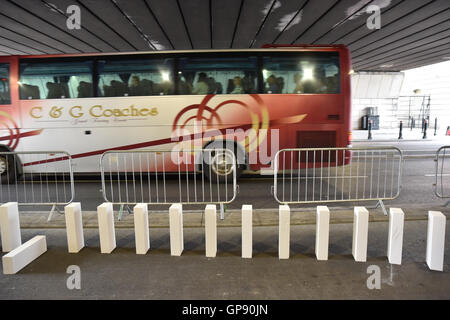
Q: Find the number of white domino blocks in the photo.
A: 13